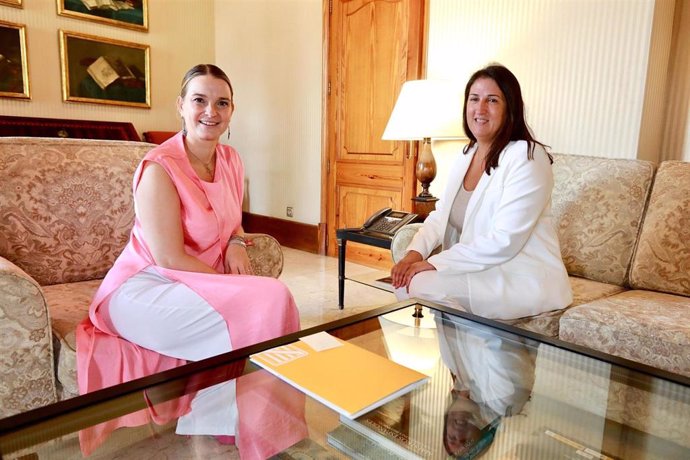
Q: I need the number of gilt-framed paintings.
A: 4